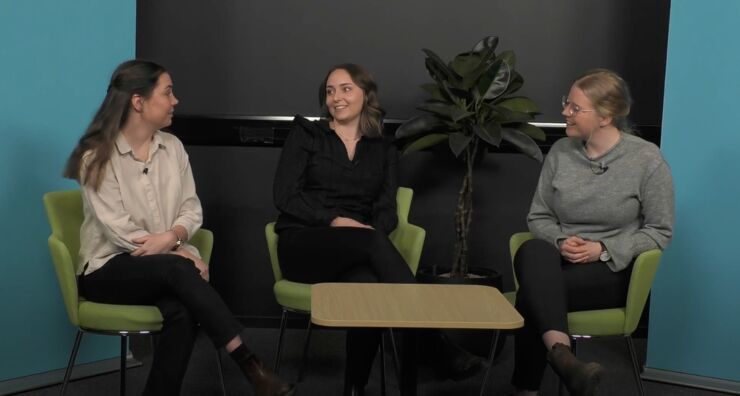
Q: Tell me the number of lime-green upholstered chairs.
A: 3